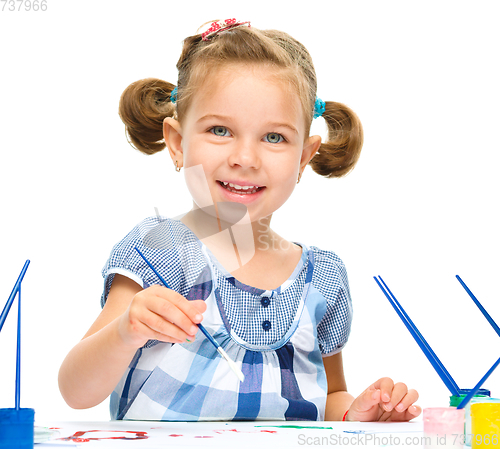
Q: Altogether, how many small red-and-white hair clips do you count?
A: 1